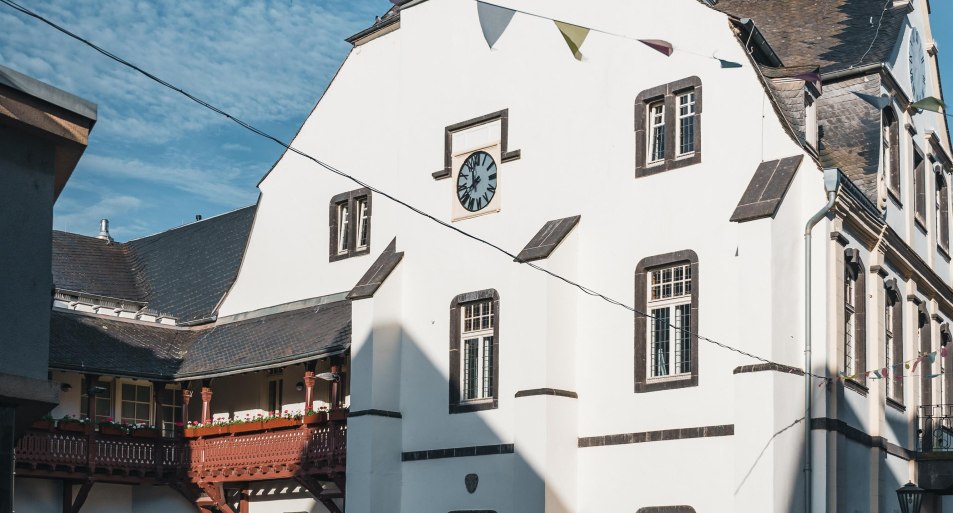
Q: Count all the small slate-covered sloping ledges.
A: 3